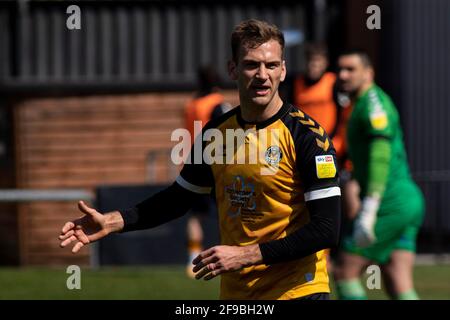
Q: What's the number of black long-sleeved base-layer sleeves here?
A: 2